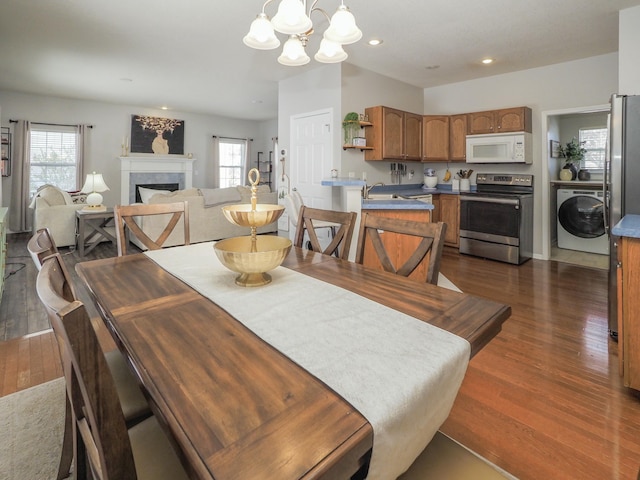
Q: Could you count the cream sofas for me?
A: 2